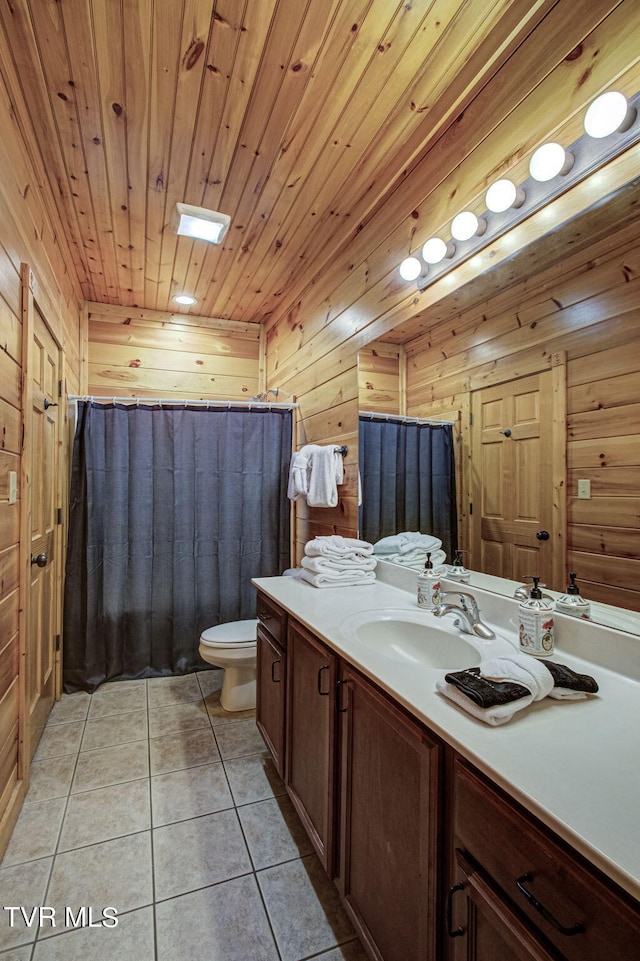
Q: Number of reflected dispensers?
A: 2